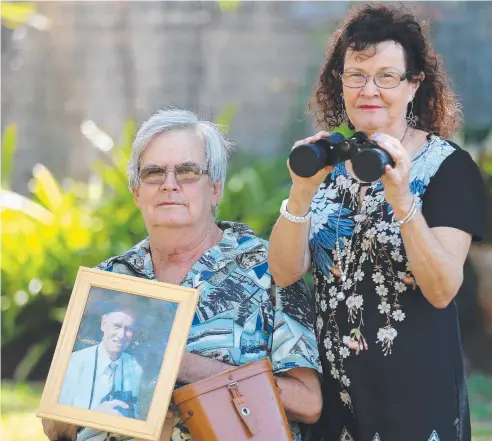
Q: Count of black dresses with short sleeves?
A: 1